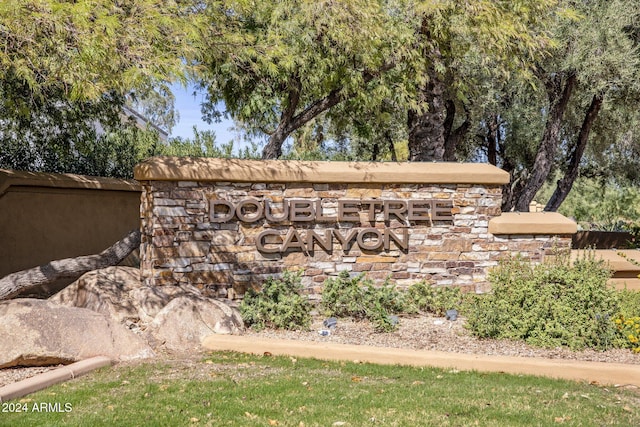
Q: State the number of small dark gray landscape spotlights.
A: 3